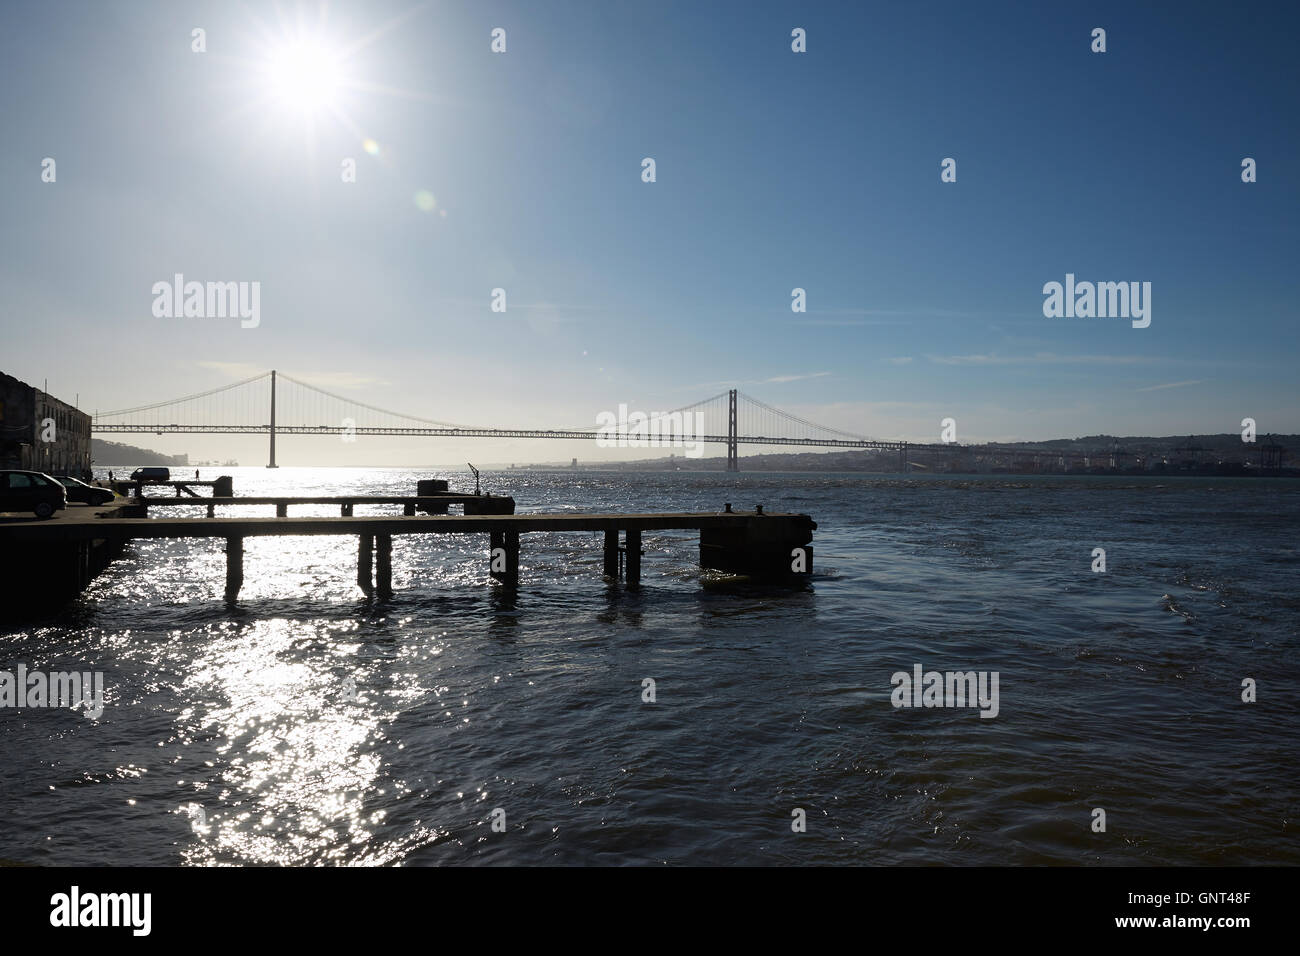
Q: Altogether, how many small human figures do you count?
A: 2